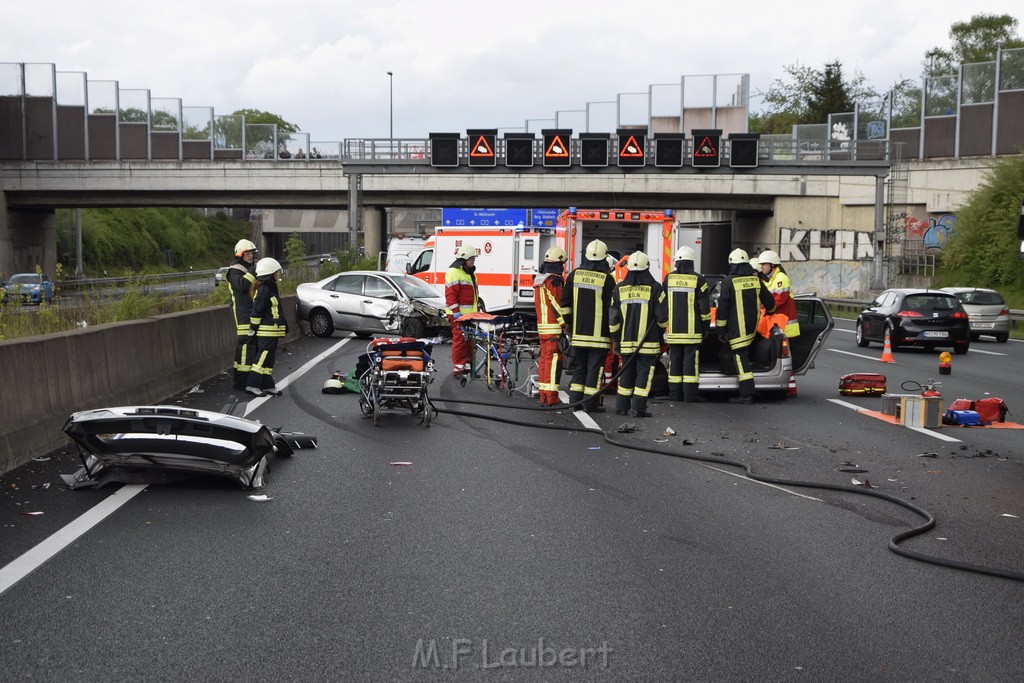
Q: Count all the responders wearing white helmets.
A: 10